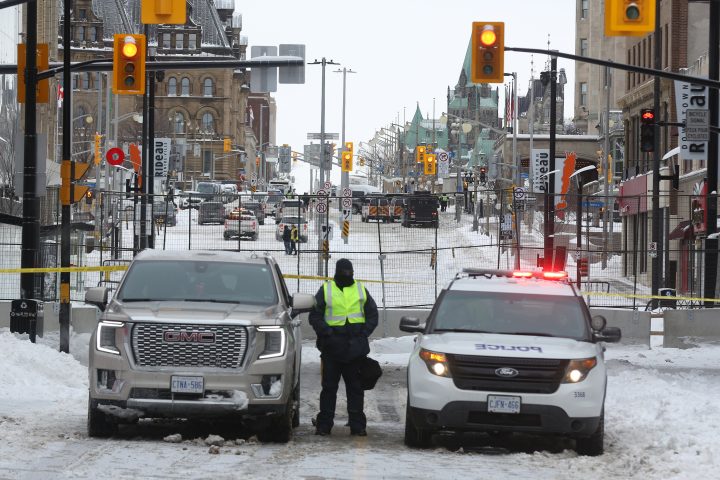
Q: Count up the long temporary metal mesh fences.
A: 1